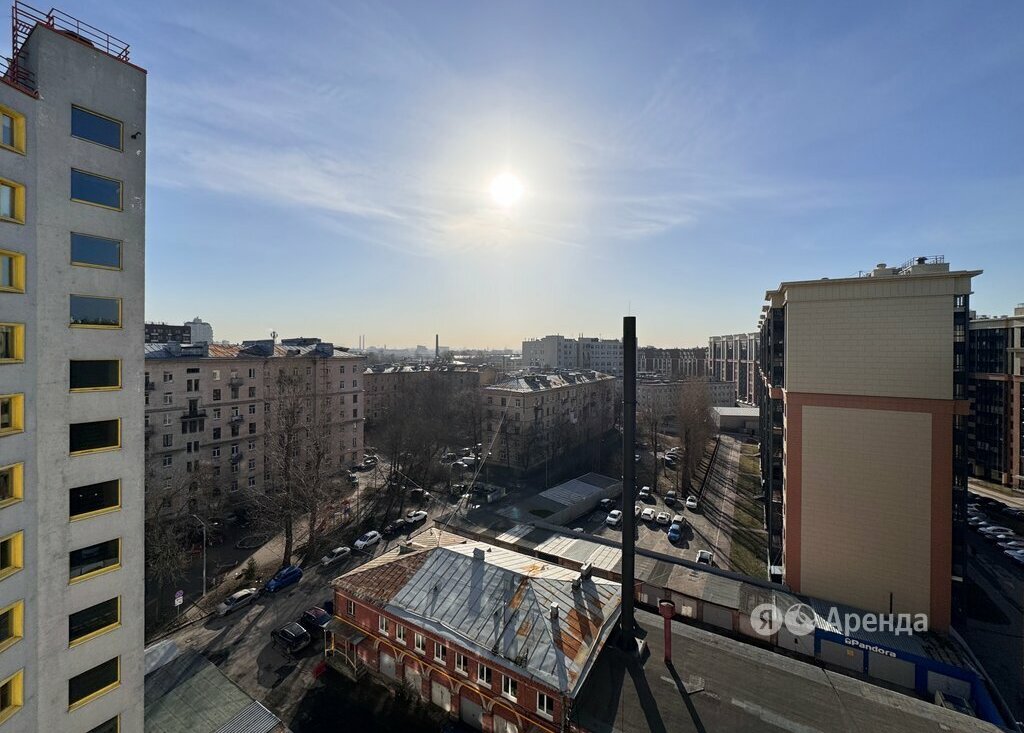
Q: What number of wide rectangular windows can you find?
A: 11